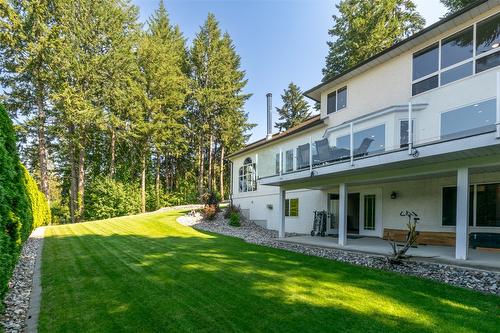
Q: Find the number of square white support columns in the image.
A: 3